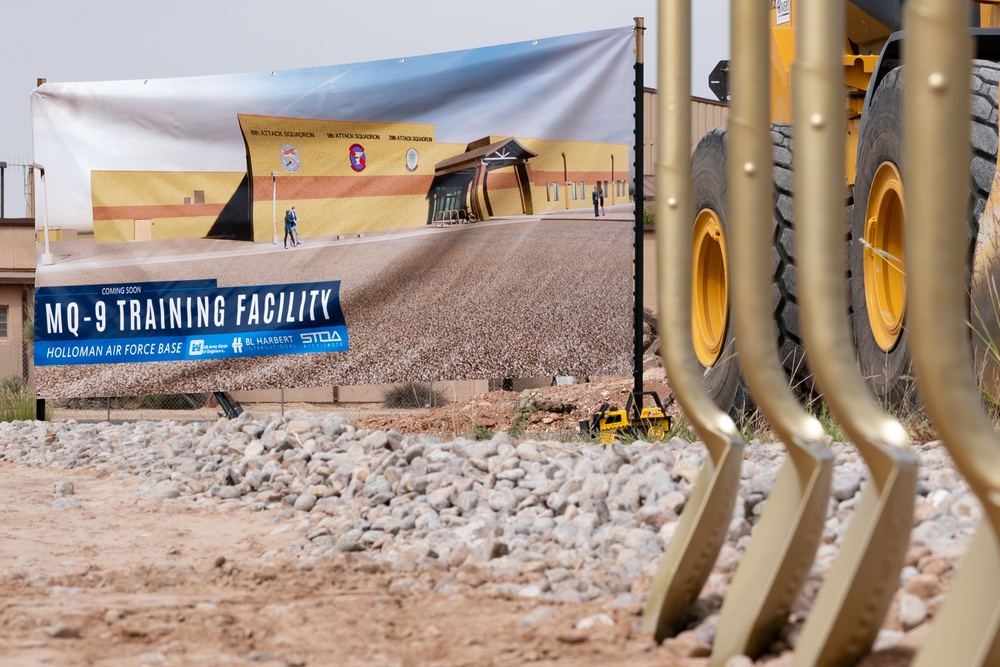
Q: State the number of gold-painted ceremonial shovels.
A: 4